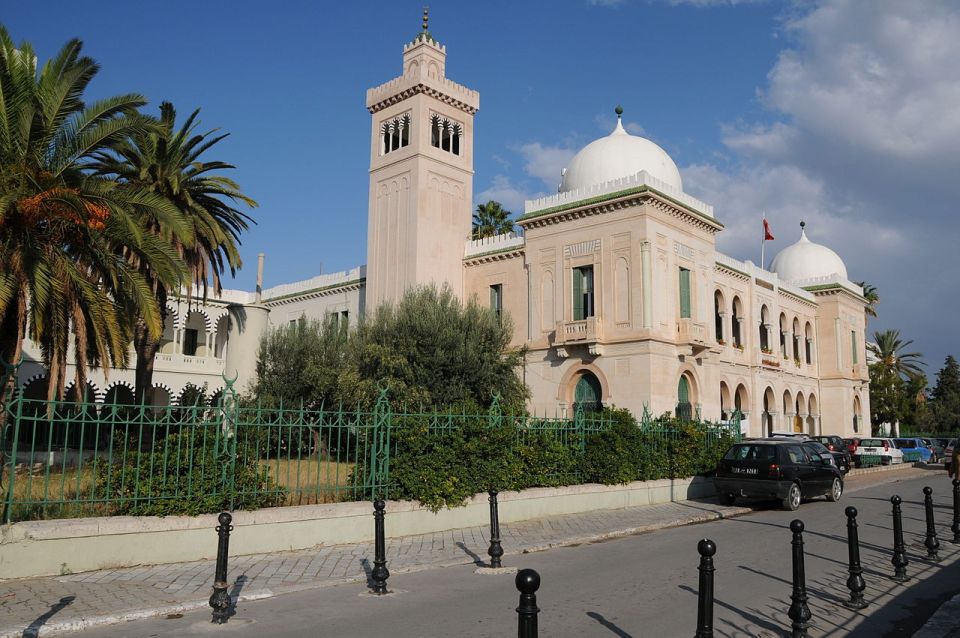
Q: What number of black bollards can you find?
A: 10